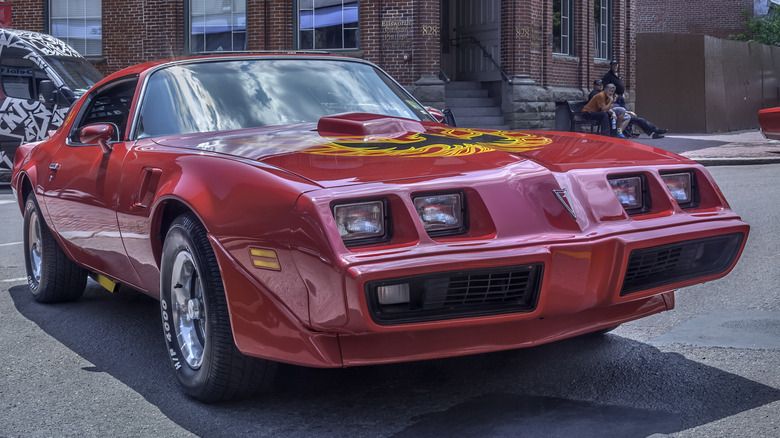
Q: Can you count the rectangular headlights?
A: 4